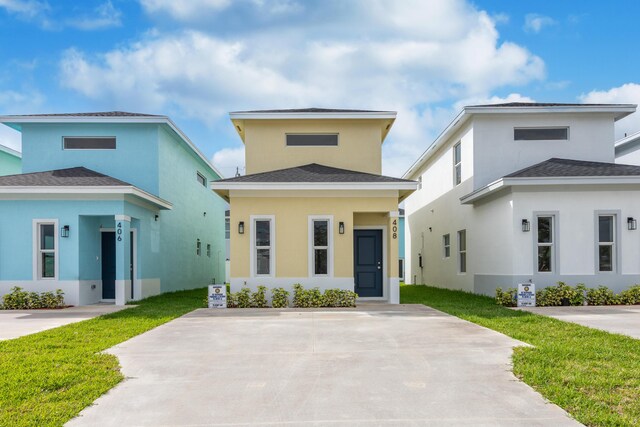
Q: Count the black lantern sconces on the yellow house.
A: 2